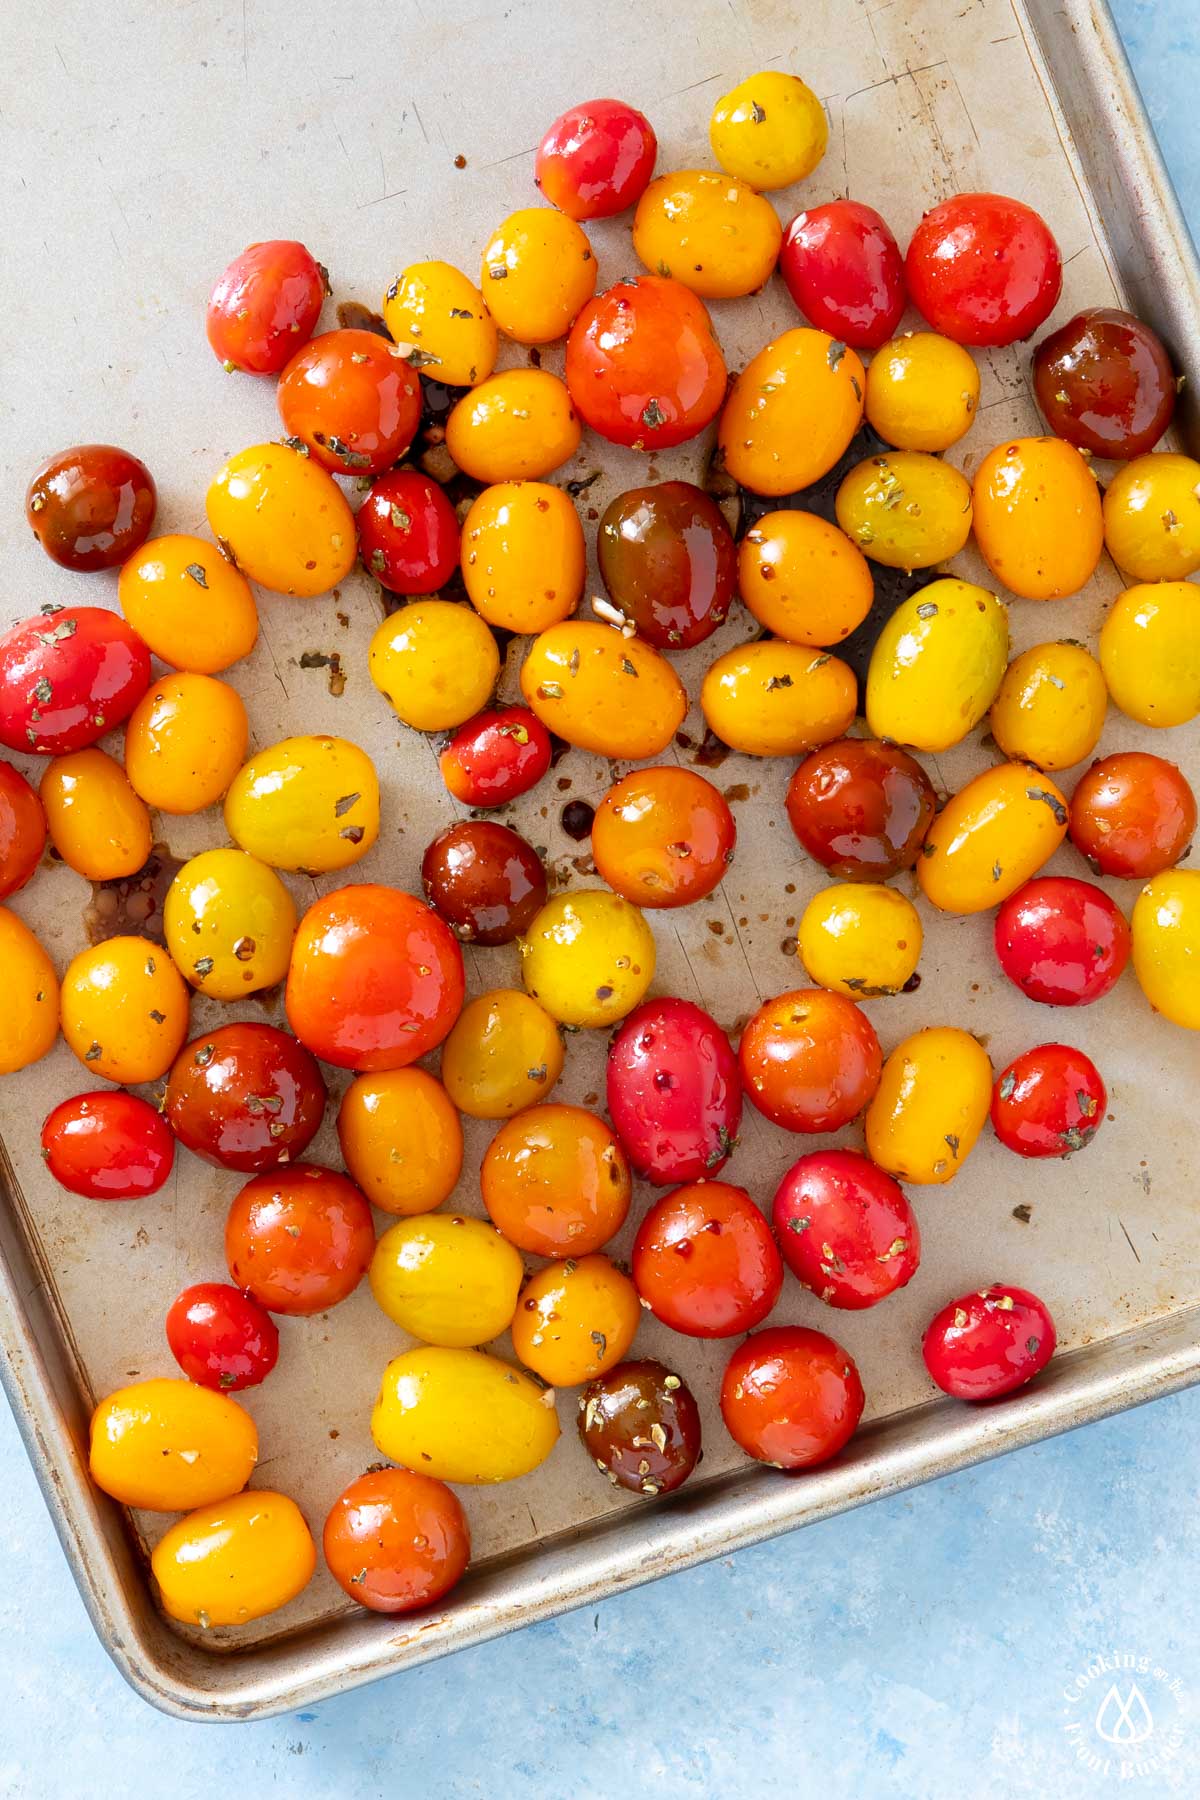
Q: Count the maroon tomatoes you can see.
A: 7